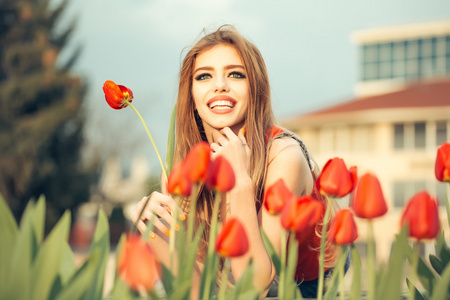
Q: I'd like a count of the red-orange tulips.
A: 13